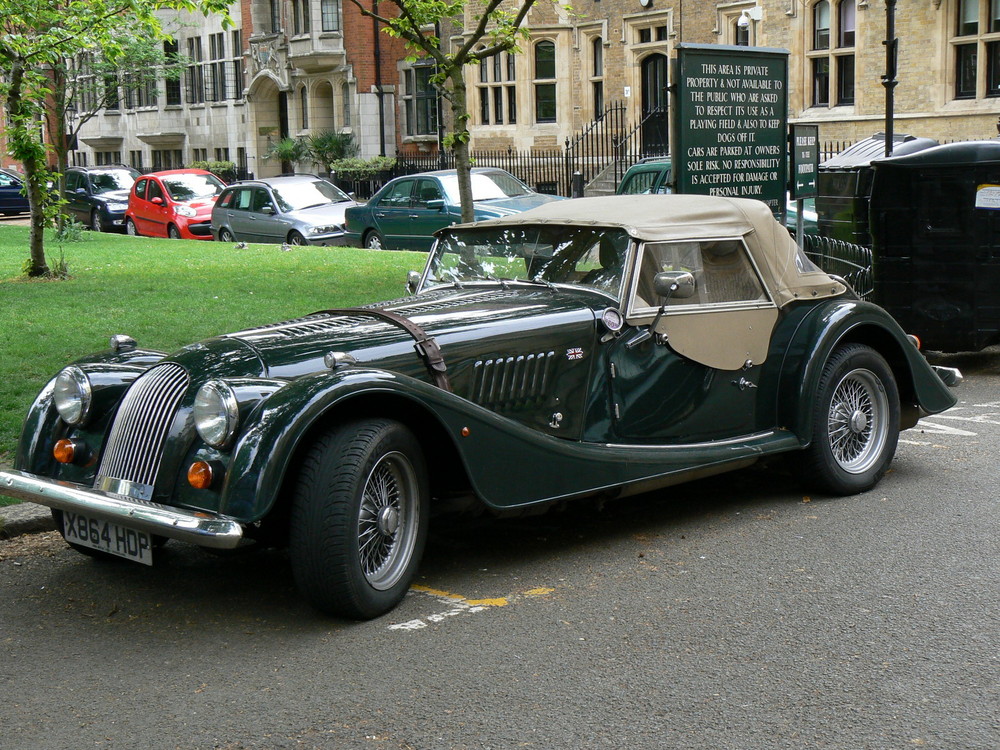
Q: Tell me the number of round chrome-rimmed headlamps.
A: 2